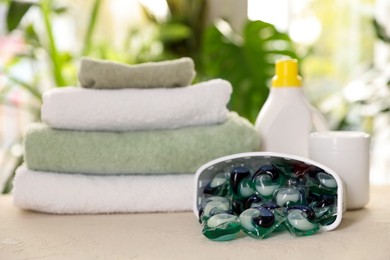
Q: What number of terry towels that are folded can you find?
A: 4